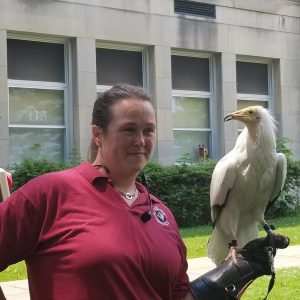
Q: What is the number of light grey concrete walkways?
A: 1